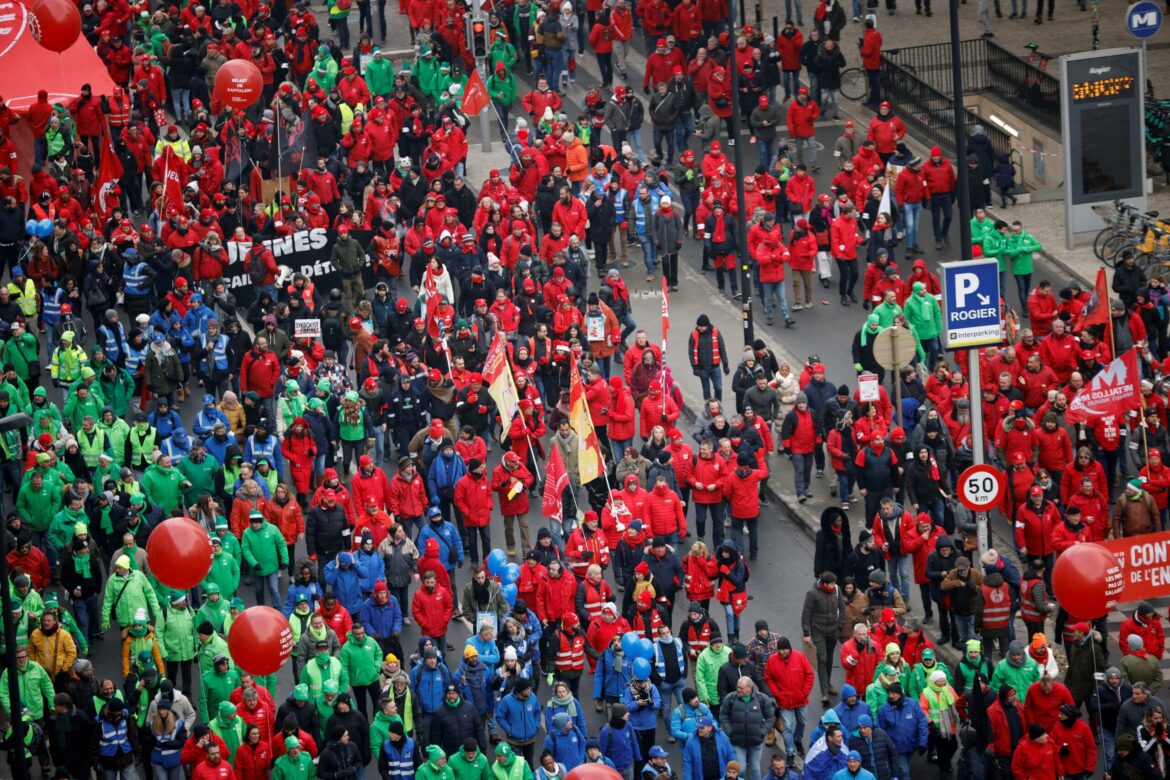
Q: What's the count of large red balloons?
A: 6